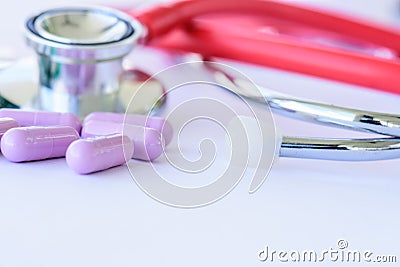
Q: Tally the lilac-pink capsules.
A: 6